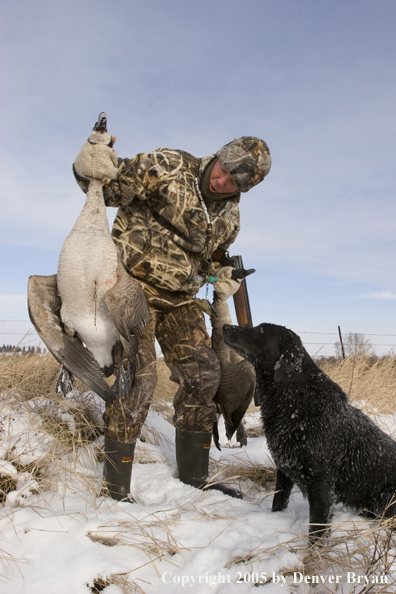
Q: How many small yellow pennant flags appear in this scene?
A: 0